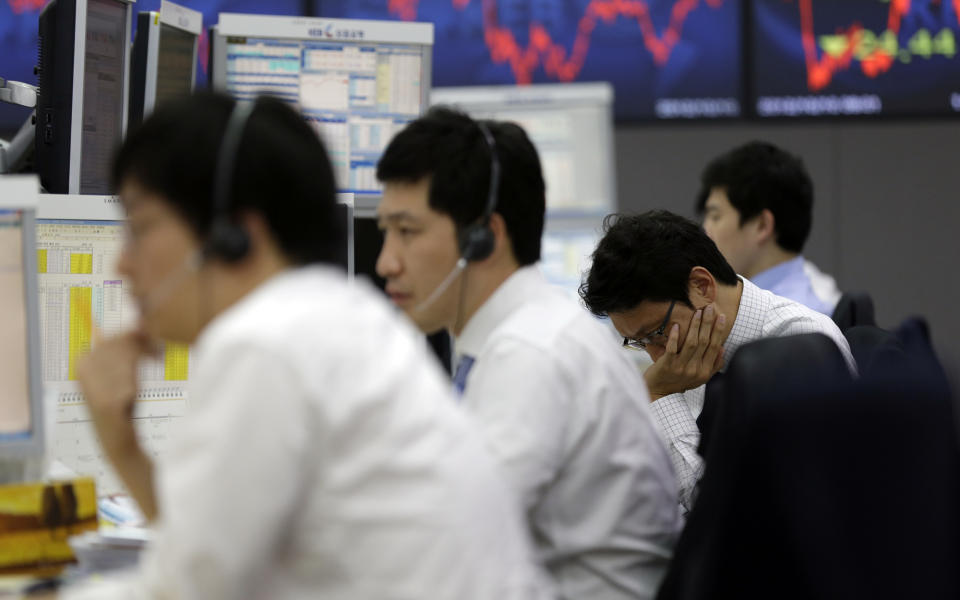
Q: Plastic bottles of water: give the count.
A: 0